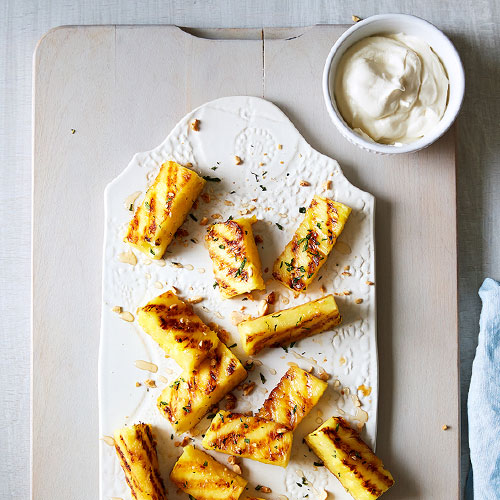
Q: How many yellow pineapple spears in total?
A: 11